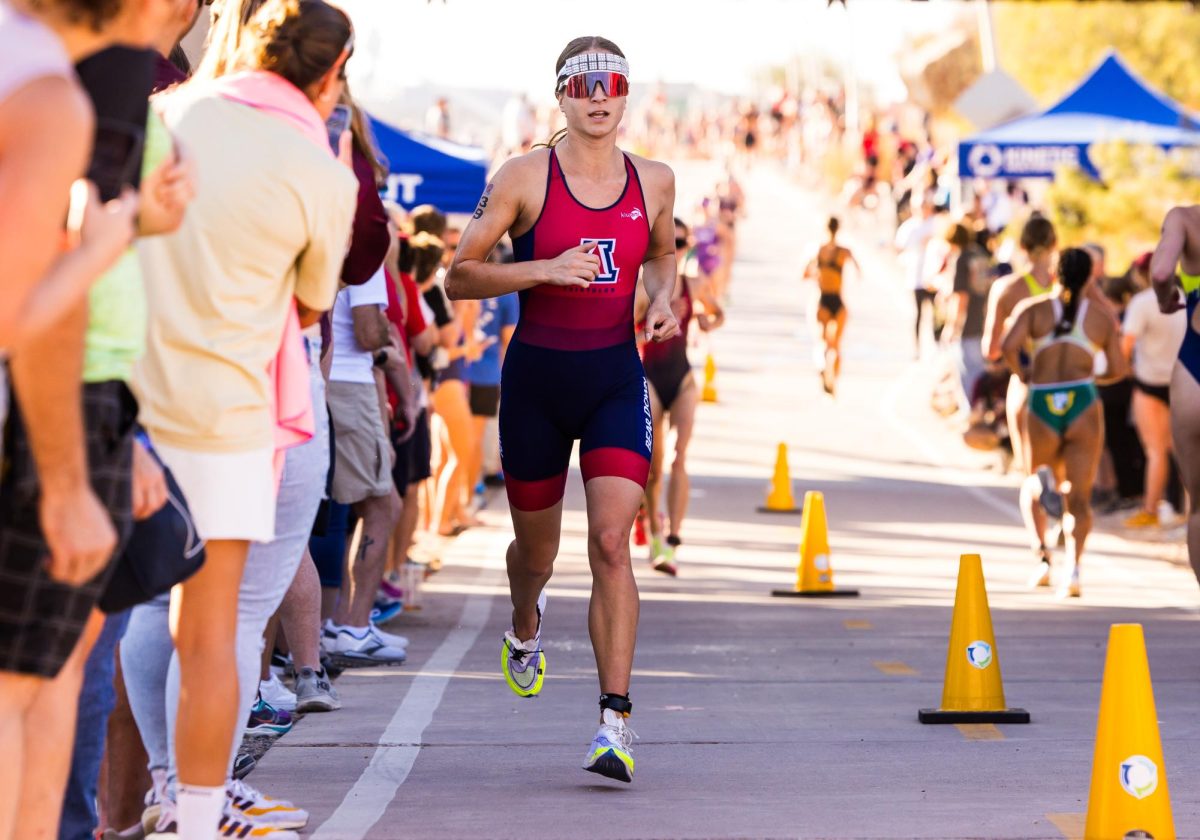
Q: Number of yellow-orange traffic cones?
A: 5